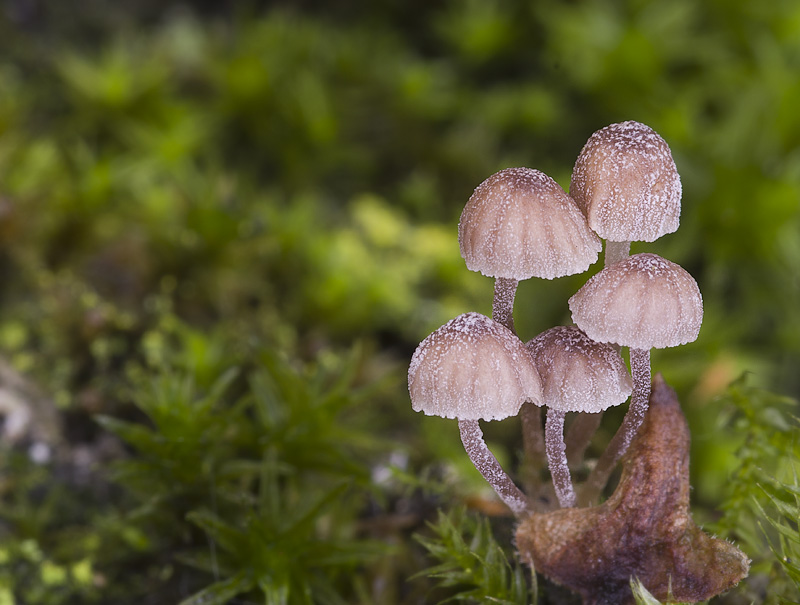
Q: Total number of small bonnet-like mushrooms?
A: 5